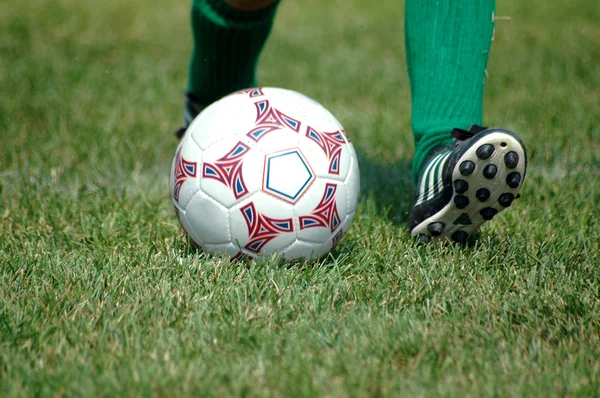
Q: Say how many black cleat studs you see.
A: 13